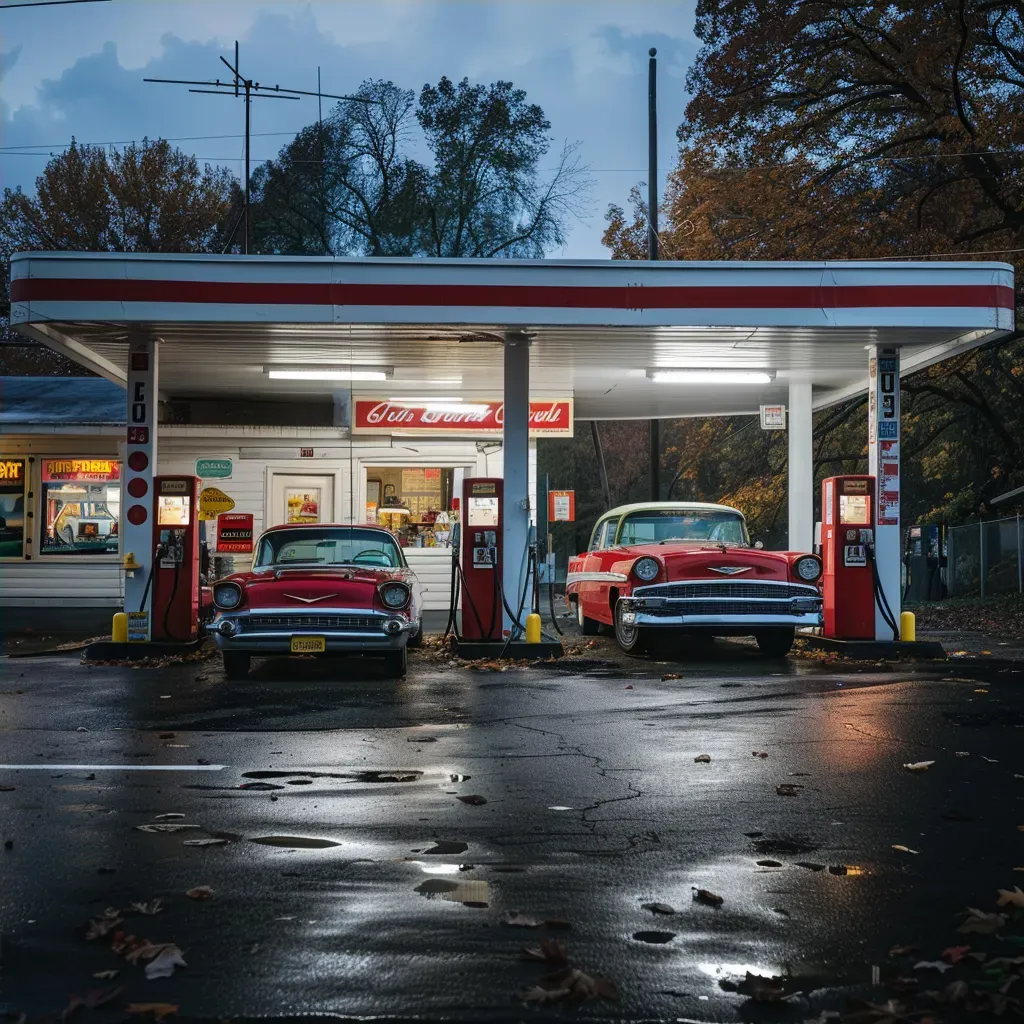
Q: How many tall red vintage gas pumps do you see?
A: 3